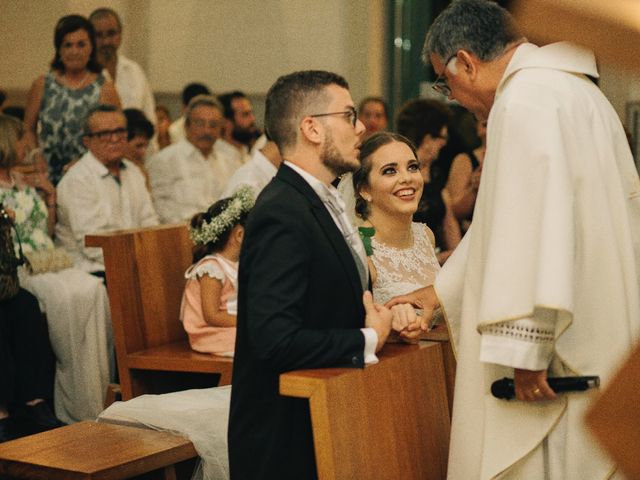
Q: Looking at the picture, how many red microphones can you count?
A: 0